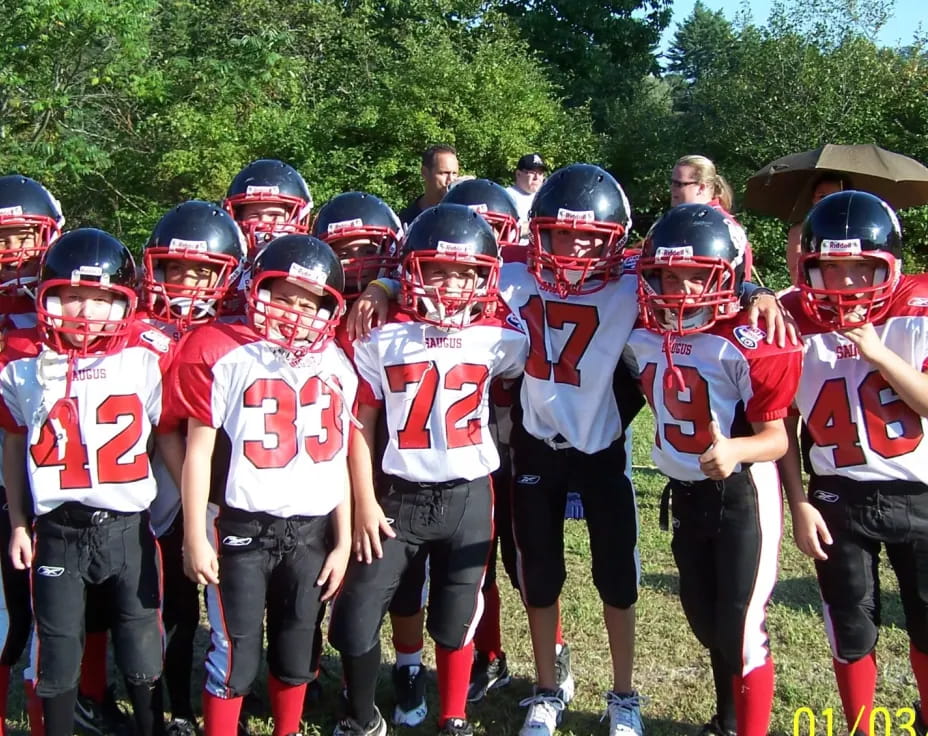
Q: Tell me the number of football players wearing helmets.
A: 11